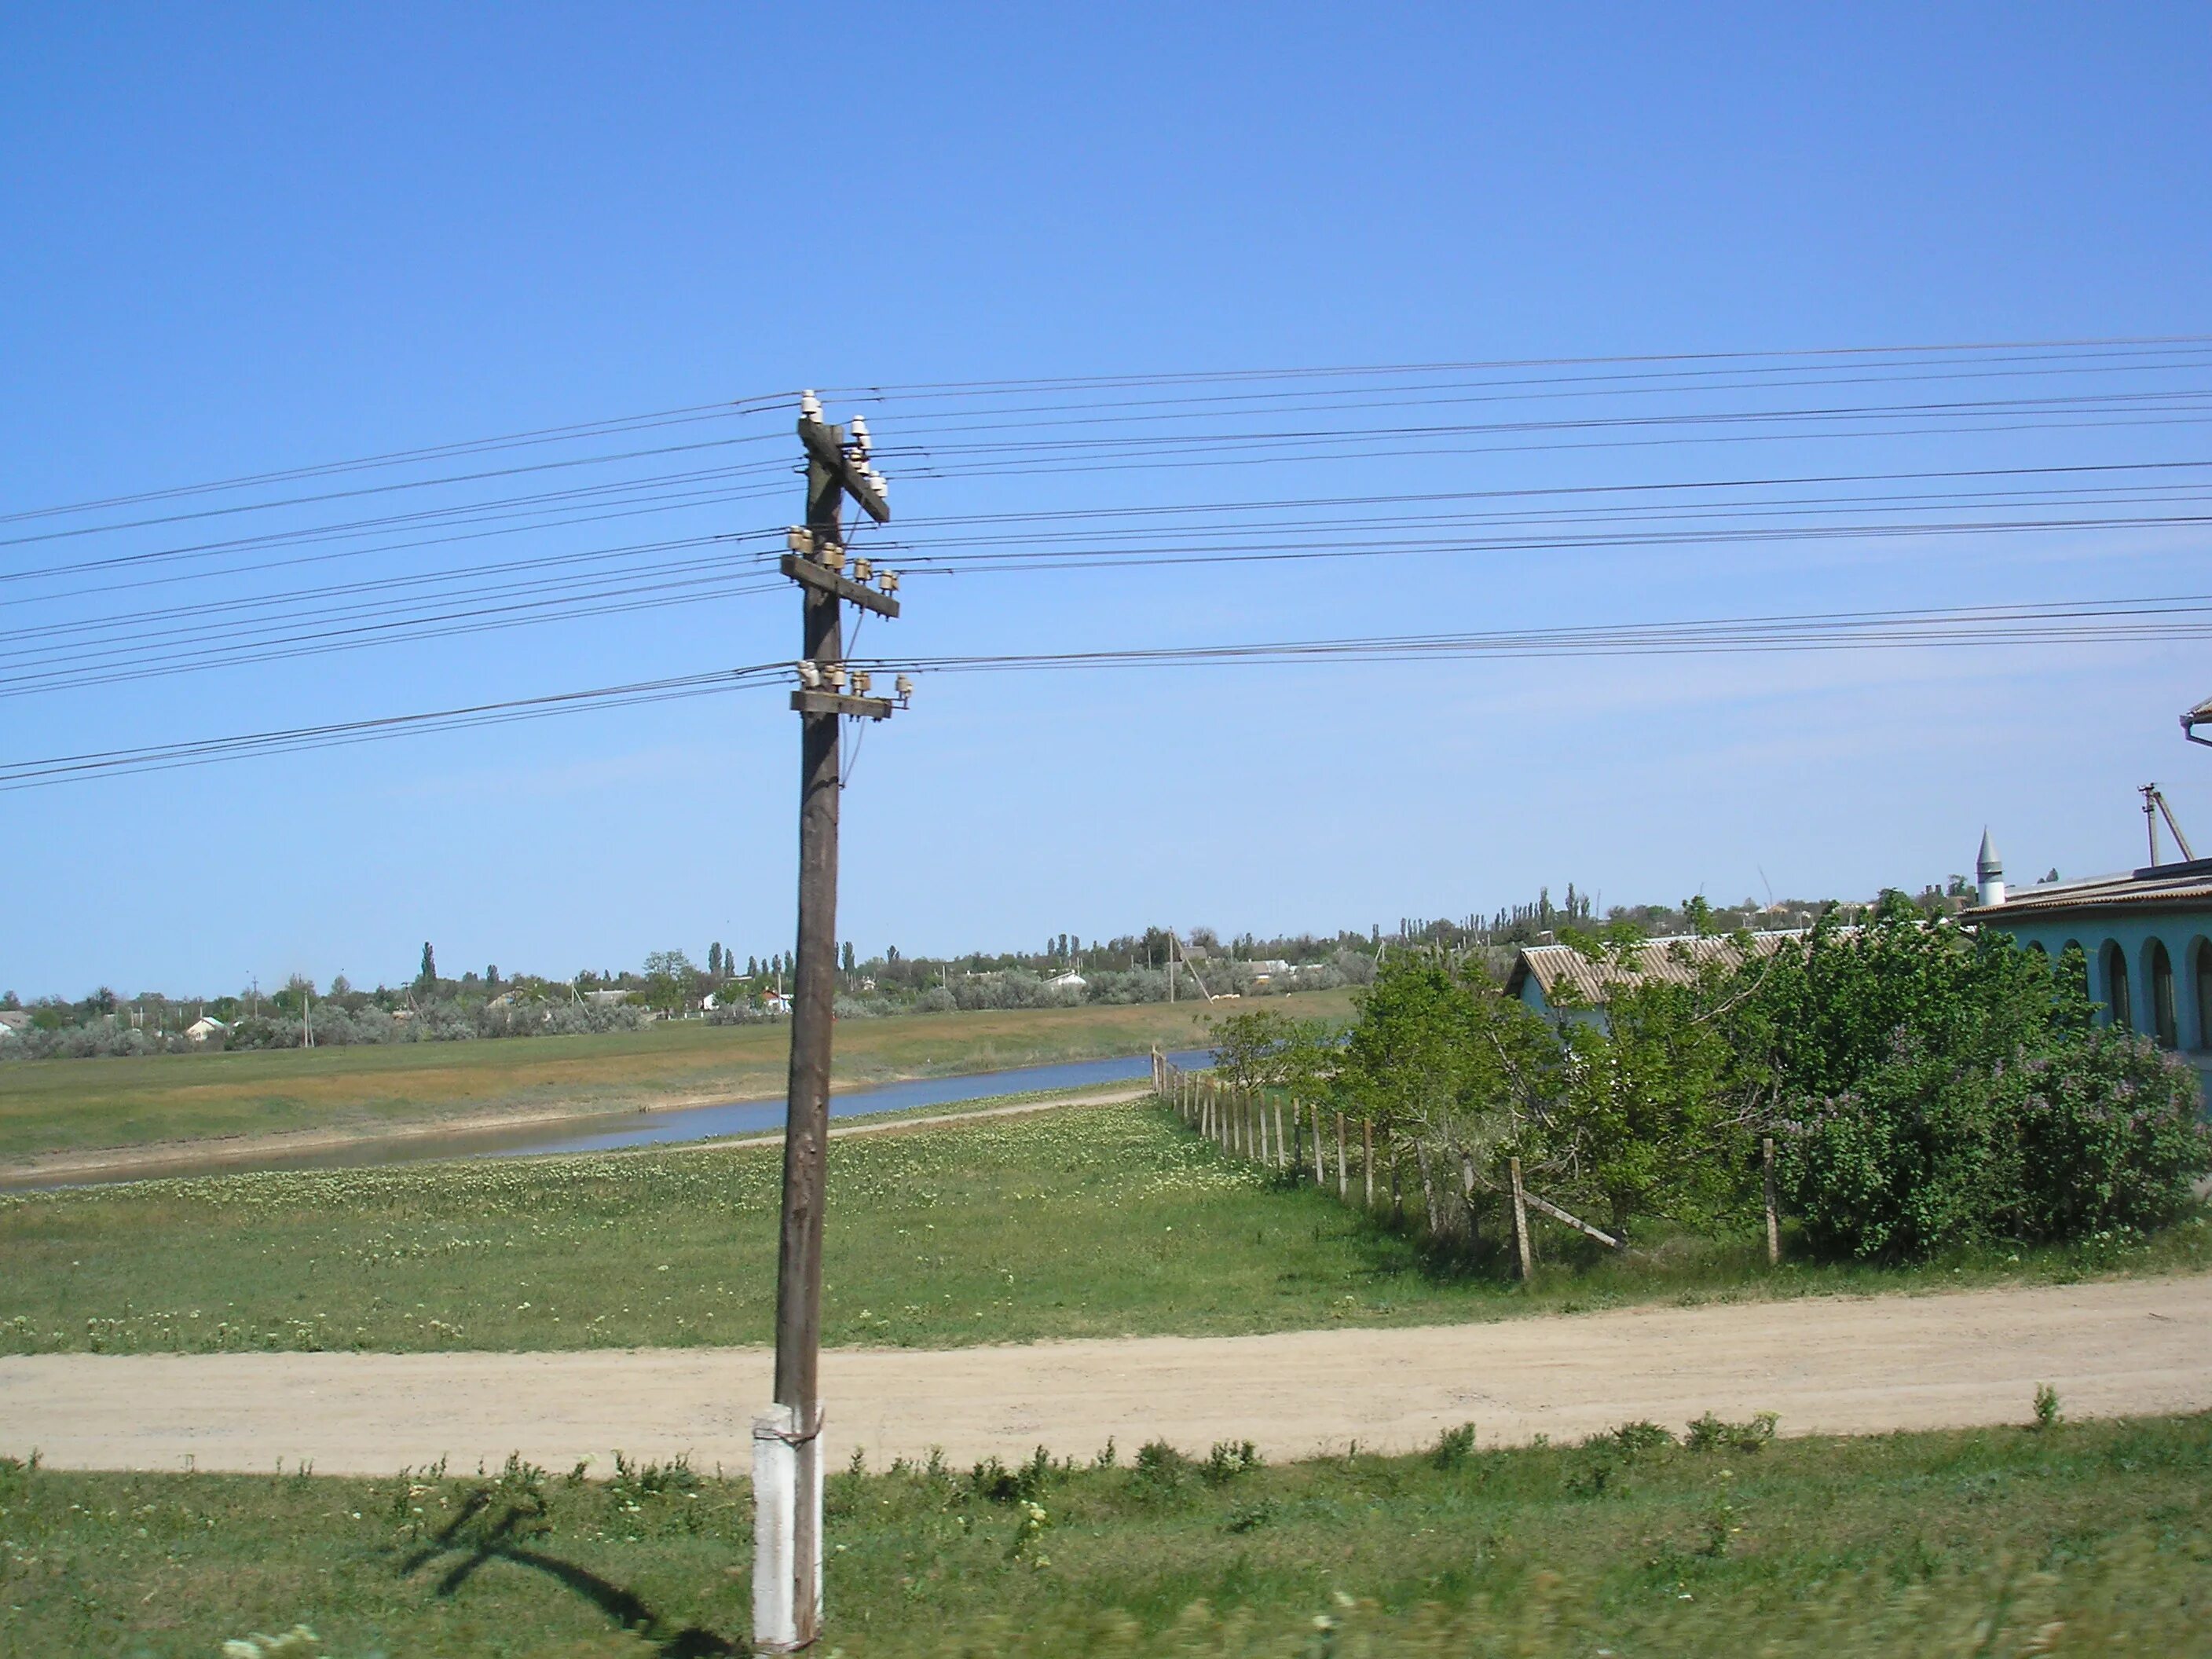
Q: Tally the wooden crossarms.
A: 3